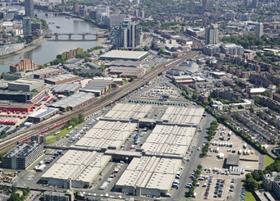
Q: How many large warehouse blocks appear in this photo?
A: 6